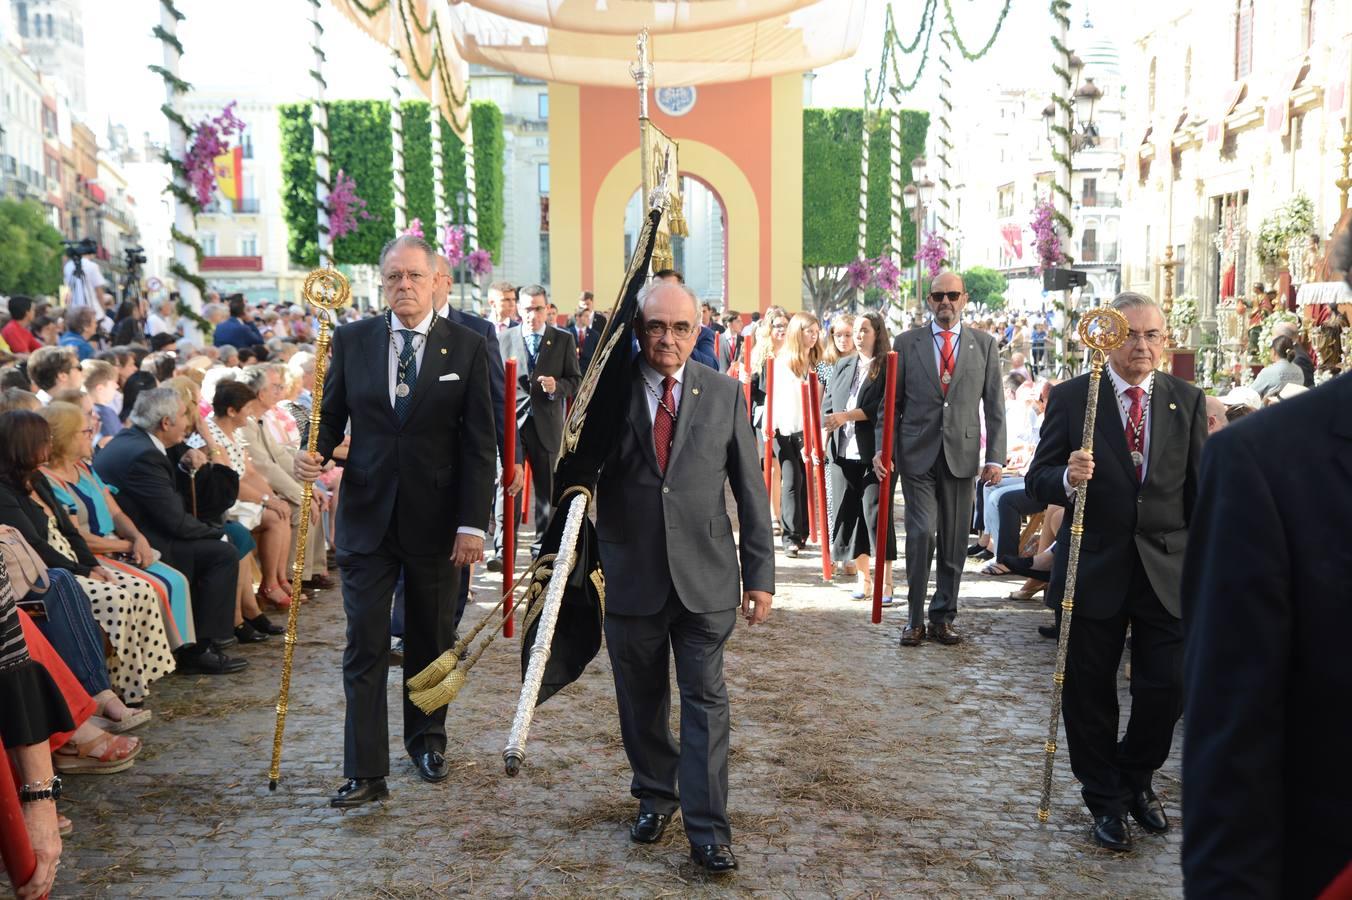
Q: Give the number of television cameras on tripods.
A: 2